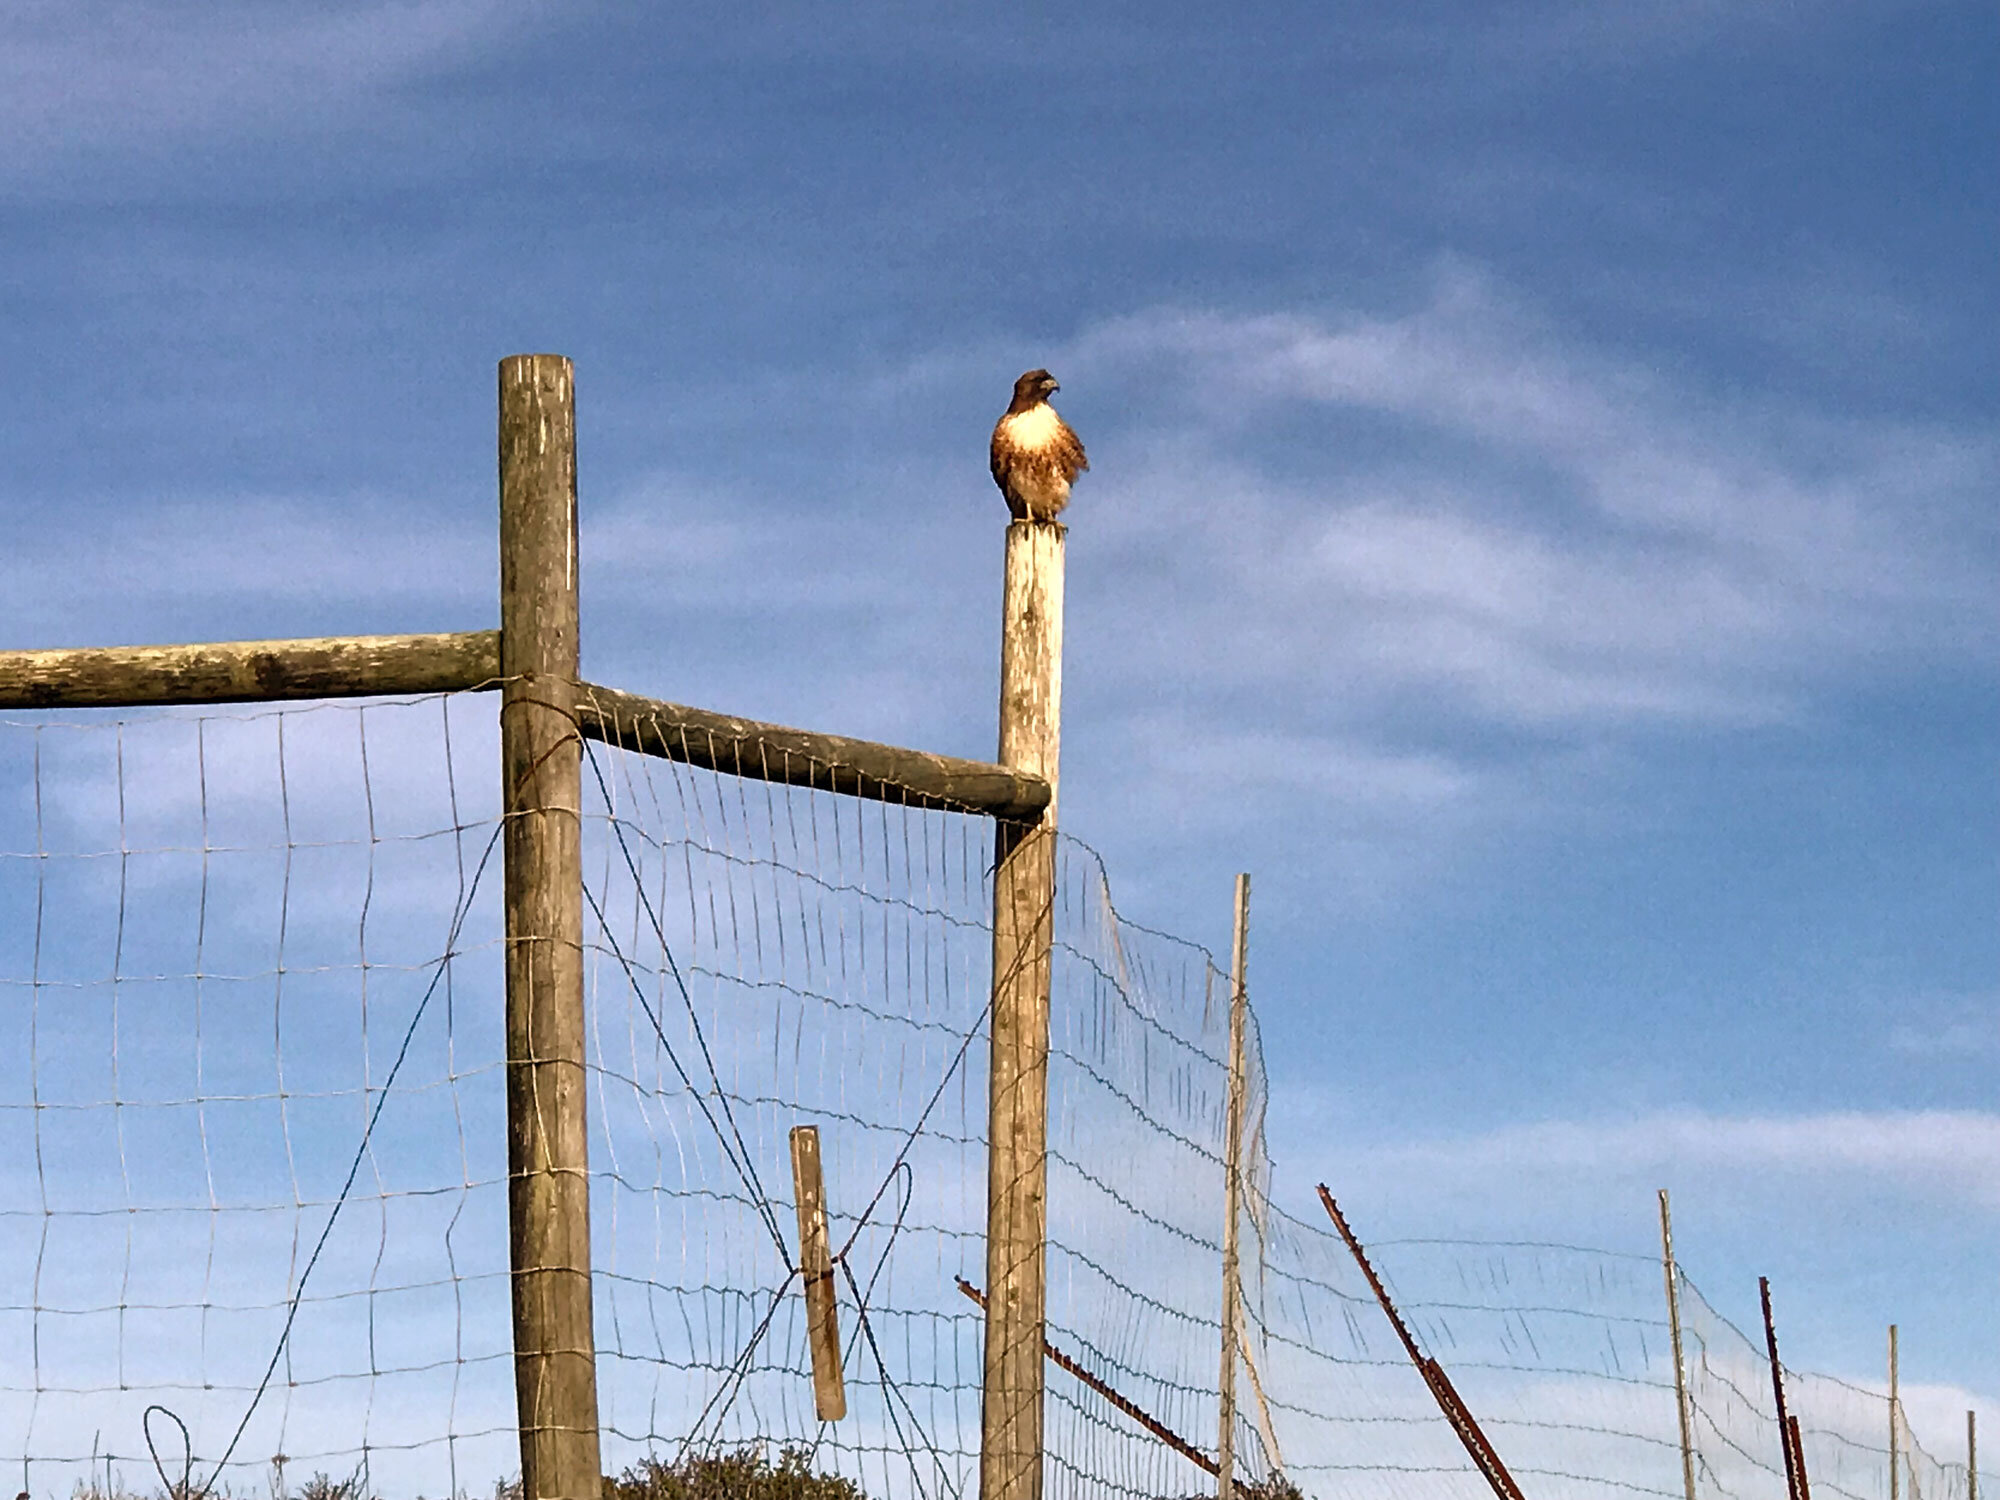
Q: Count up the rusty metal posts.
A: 3